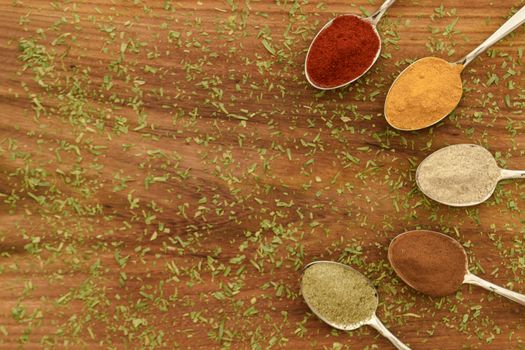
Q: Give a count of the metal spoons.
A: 5